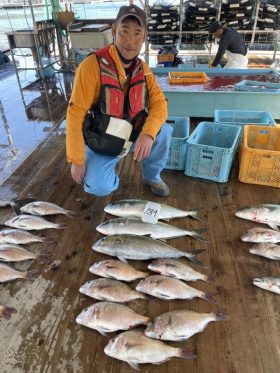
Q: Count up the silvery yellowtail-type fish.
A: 3